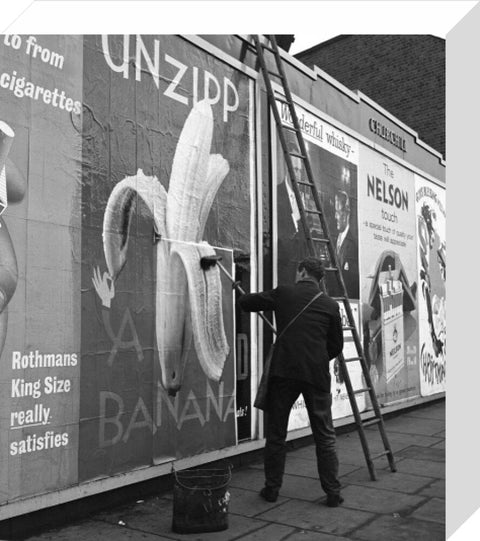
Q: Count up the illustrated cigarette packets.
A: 1